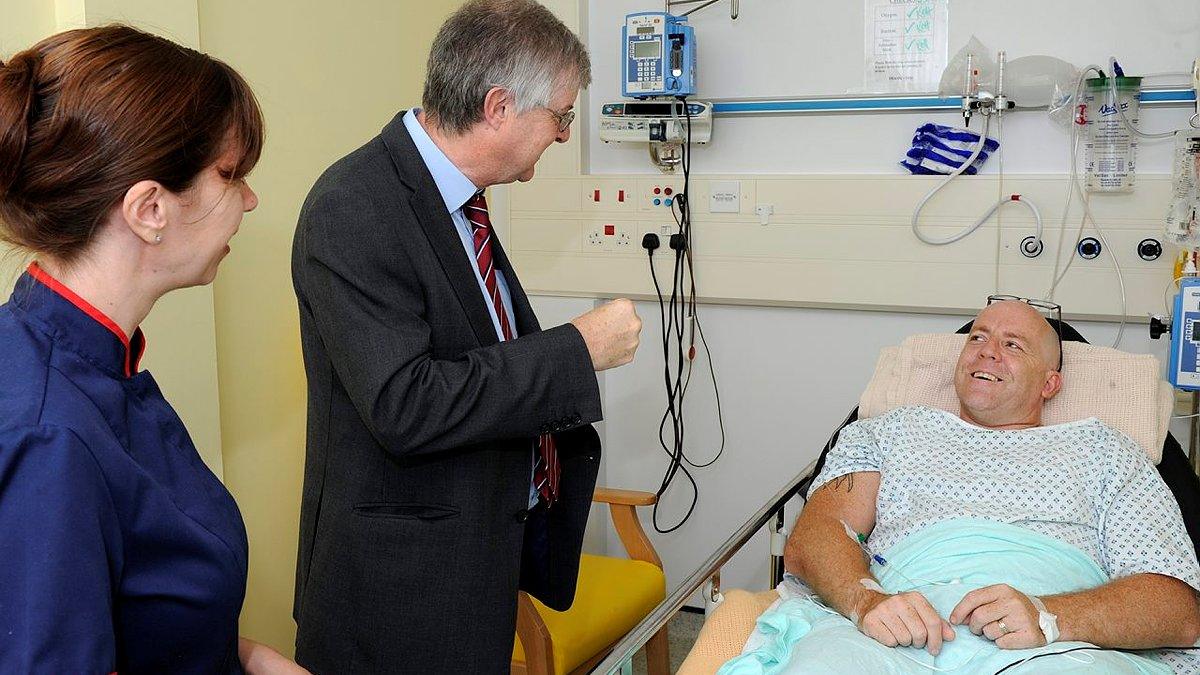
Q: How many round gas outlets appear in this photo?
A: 3